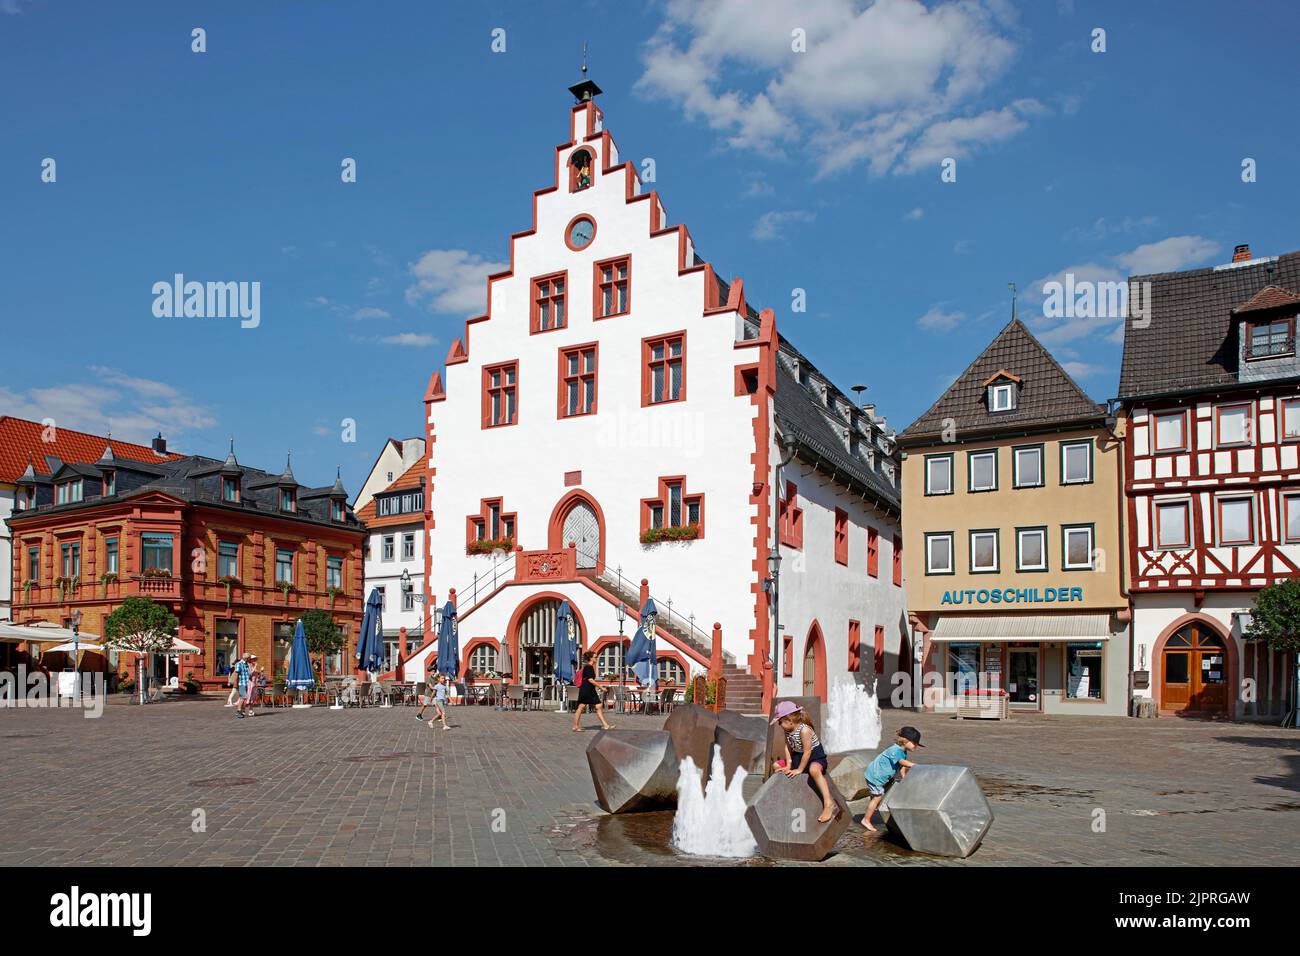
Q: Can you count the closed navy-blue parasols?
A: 5